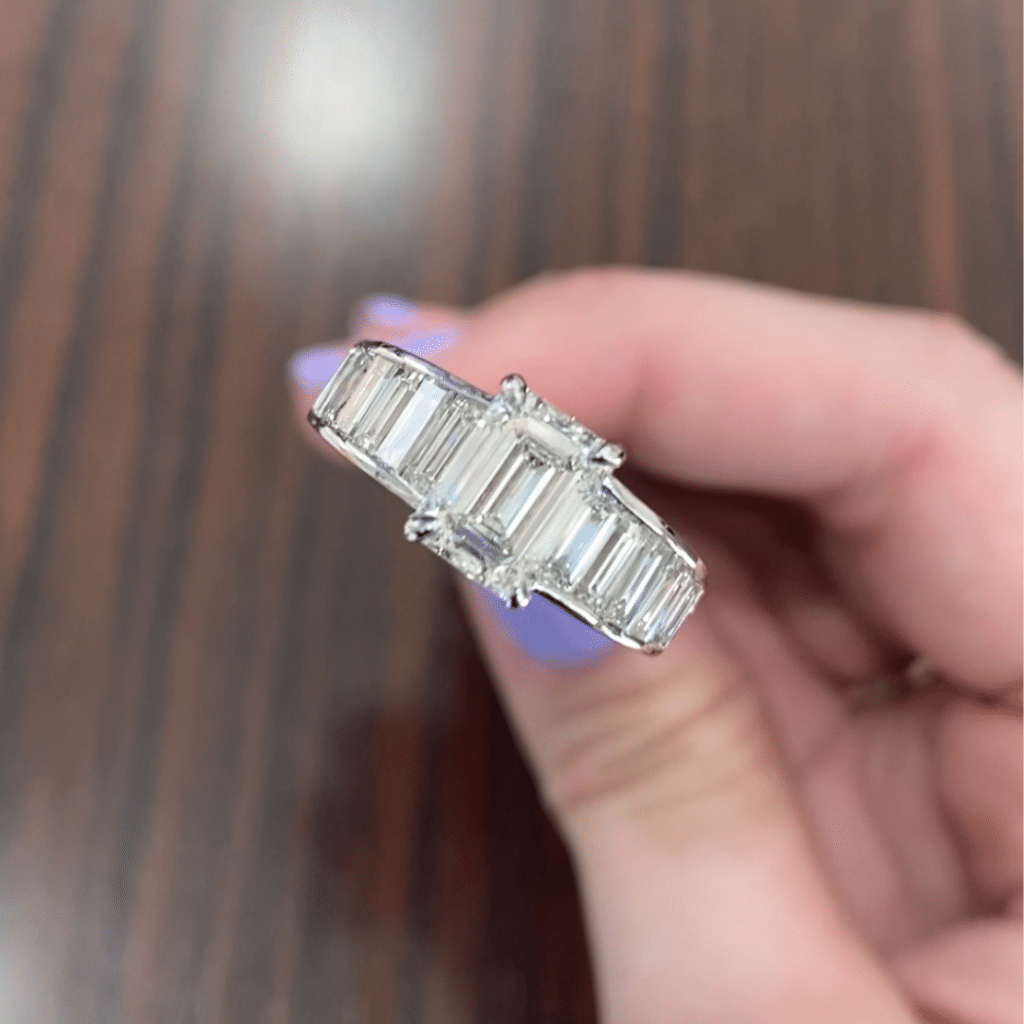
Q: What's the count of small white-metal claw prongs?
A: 4